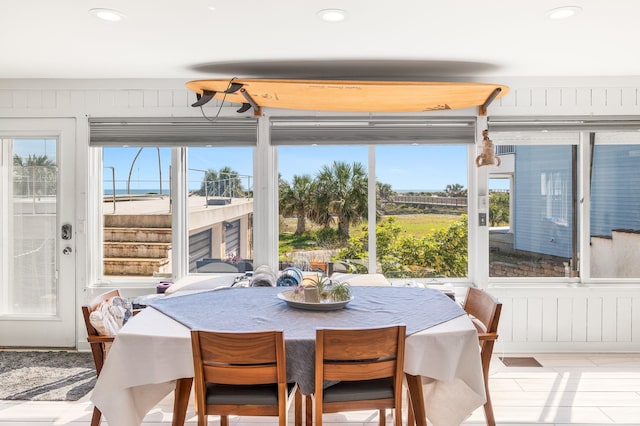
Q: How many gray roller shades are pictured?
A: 3